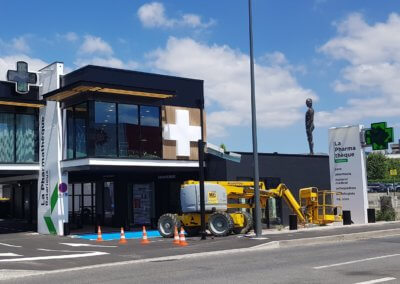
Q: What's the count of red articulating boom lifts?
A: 0